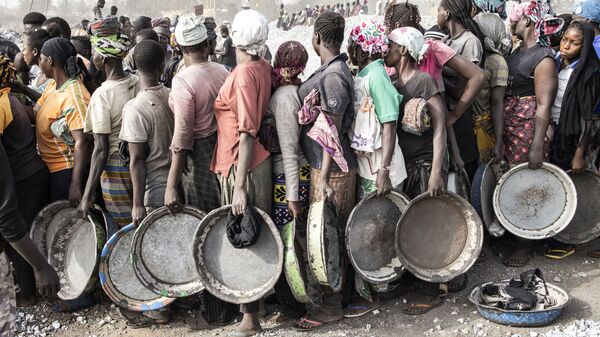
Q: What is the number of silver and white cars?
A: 0